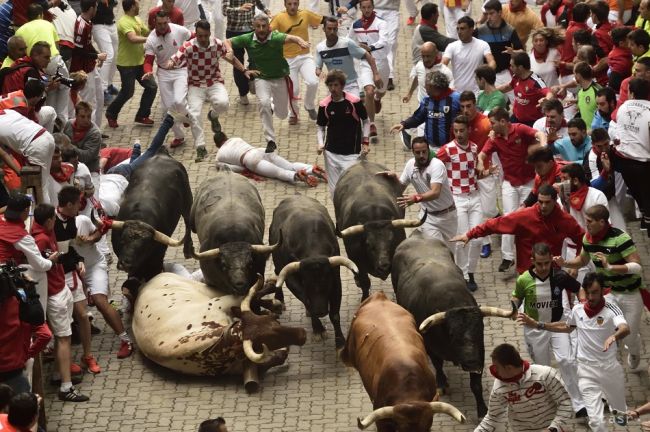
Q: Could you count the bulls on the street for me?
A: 7